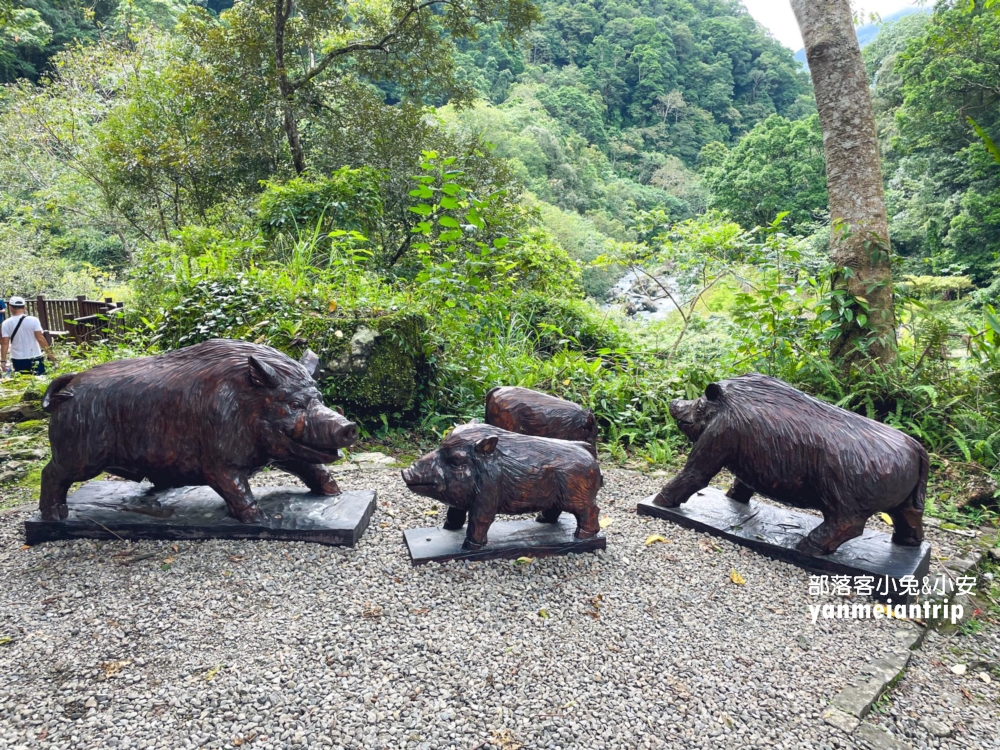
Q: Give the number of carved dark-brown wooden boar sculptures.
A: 4